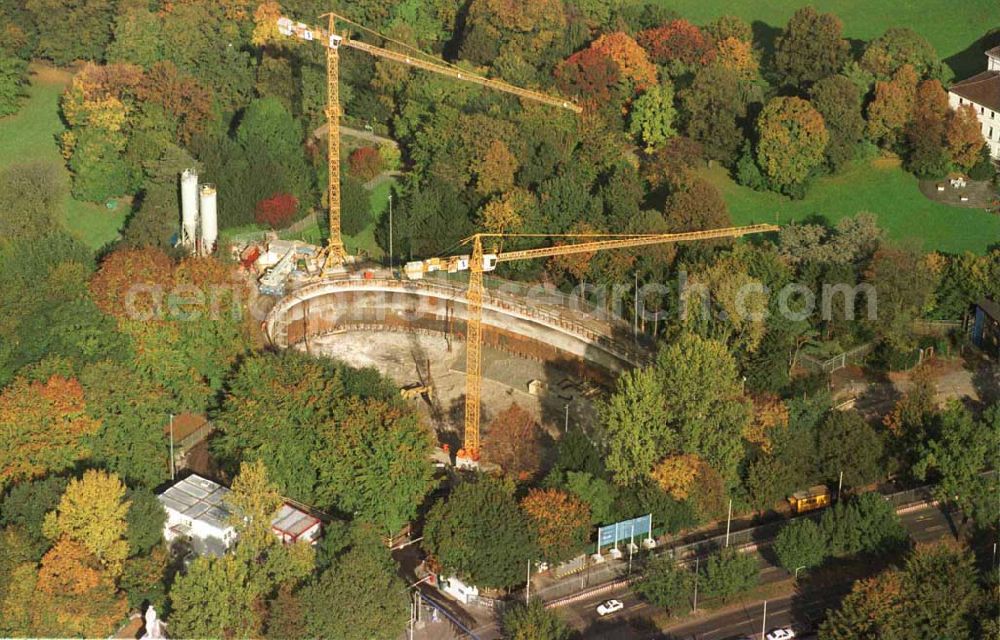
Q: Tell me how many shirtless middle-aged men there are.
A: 0